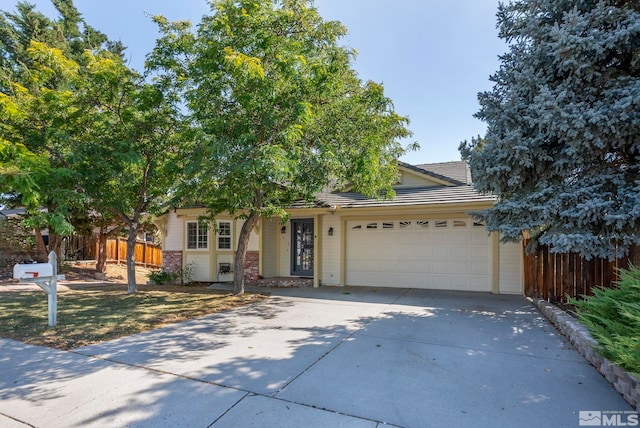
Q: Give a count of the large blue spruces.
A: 1